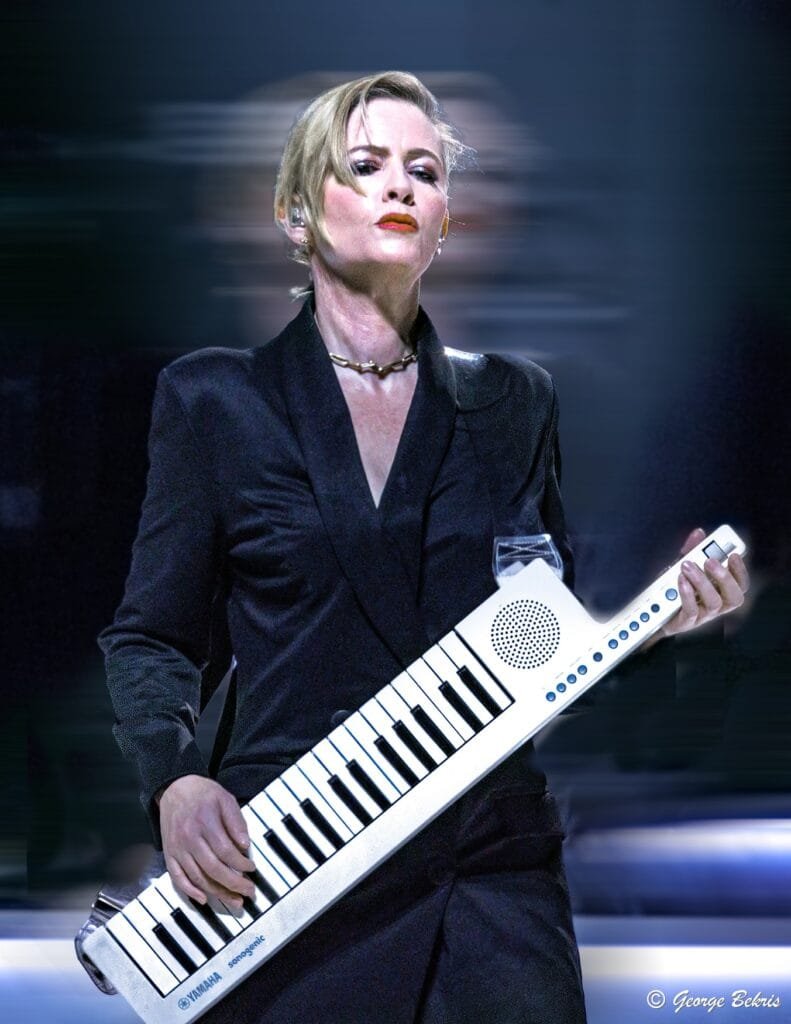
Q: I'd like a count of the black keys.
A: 15